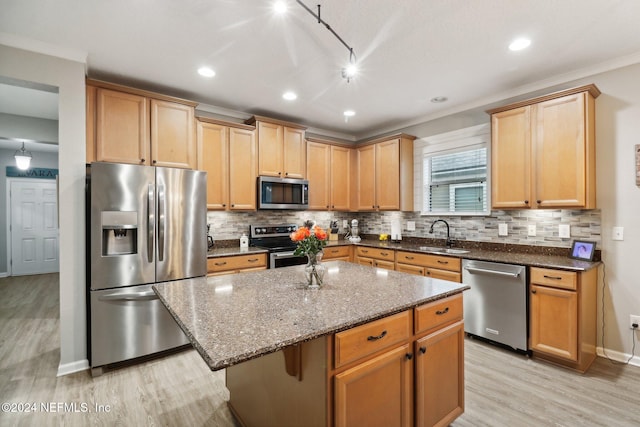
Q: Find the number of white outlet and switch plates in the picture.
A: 7